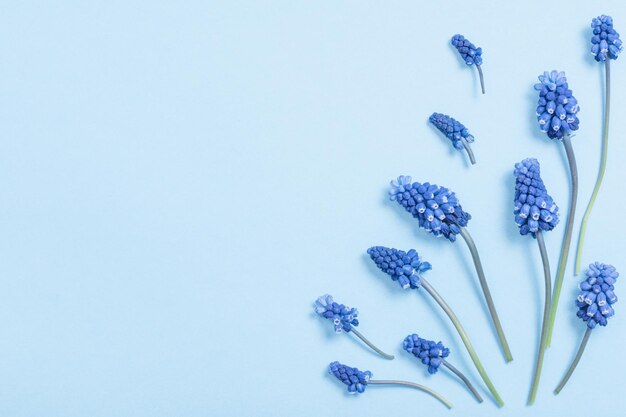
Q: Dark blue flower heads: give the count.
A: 11